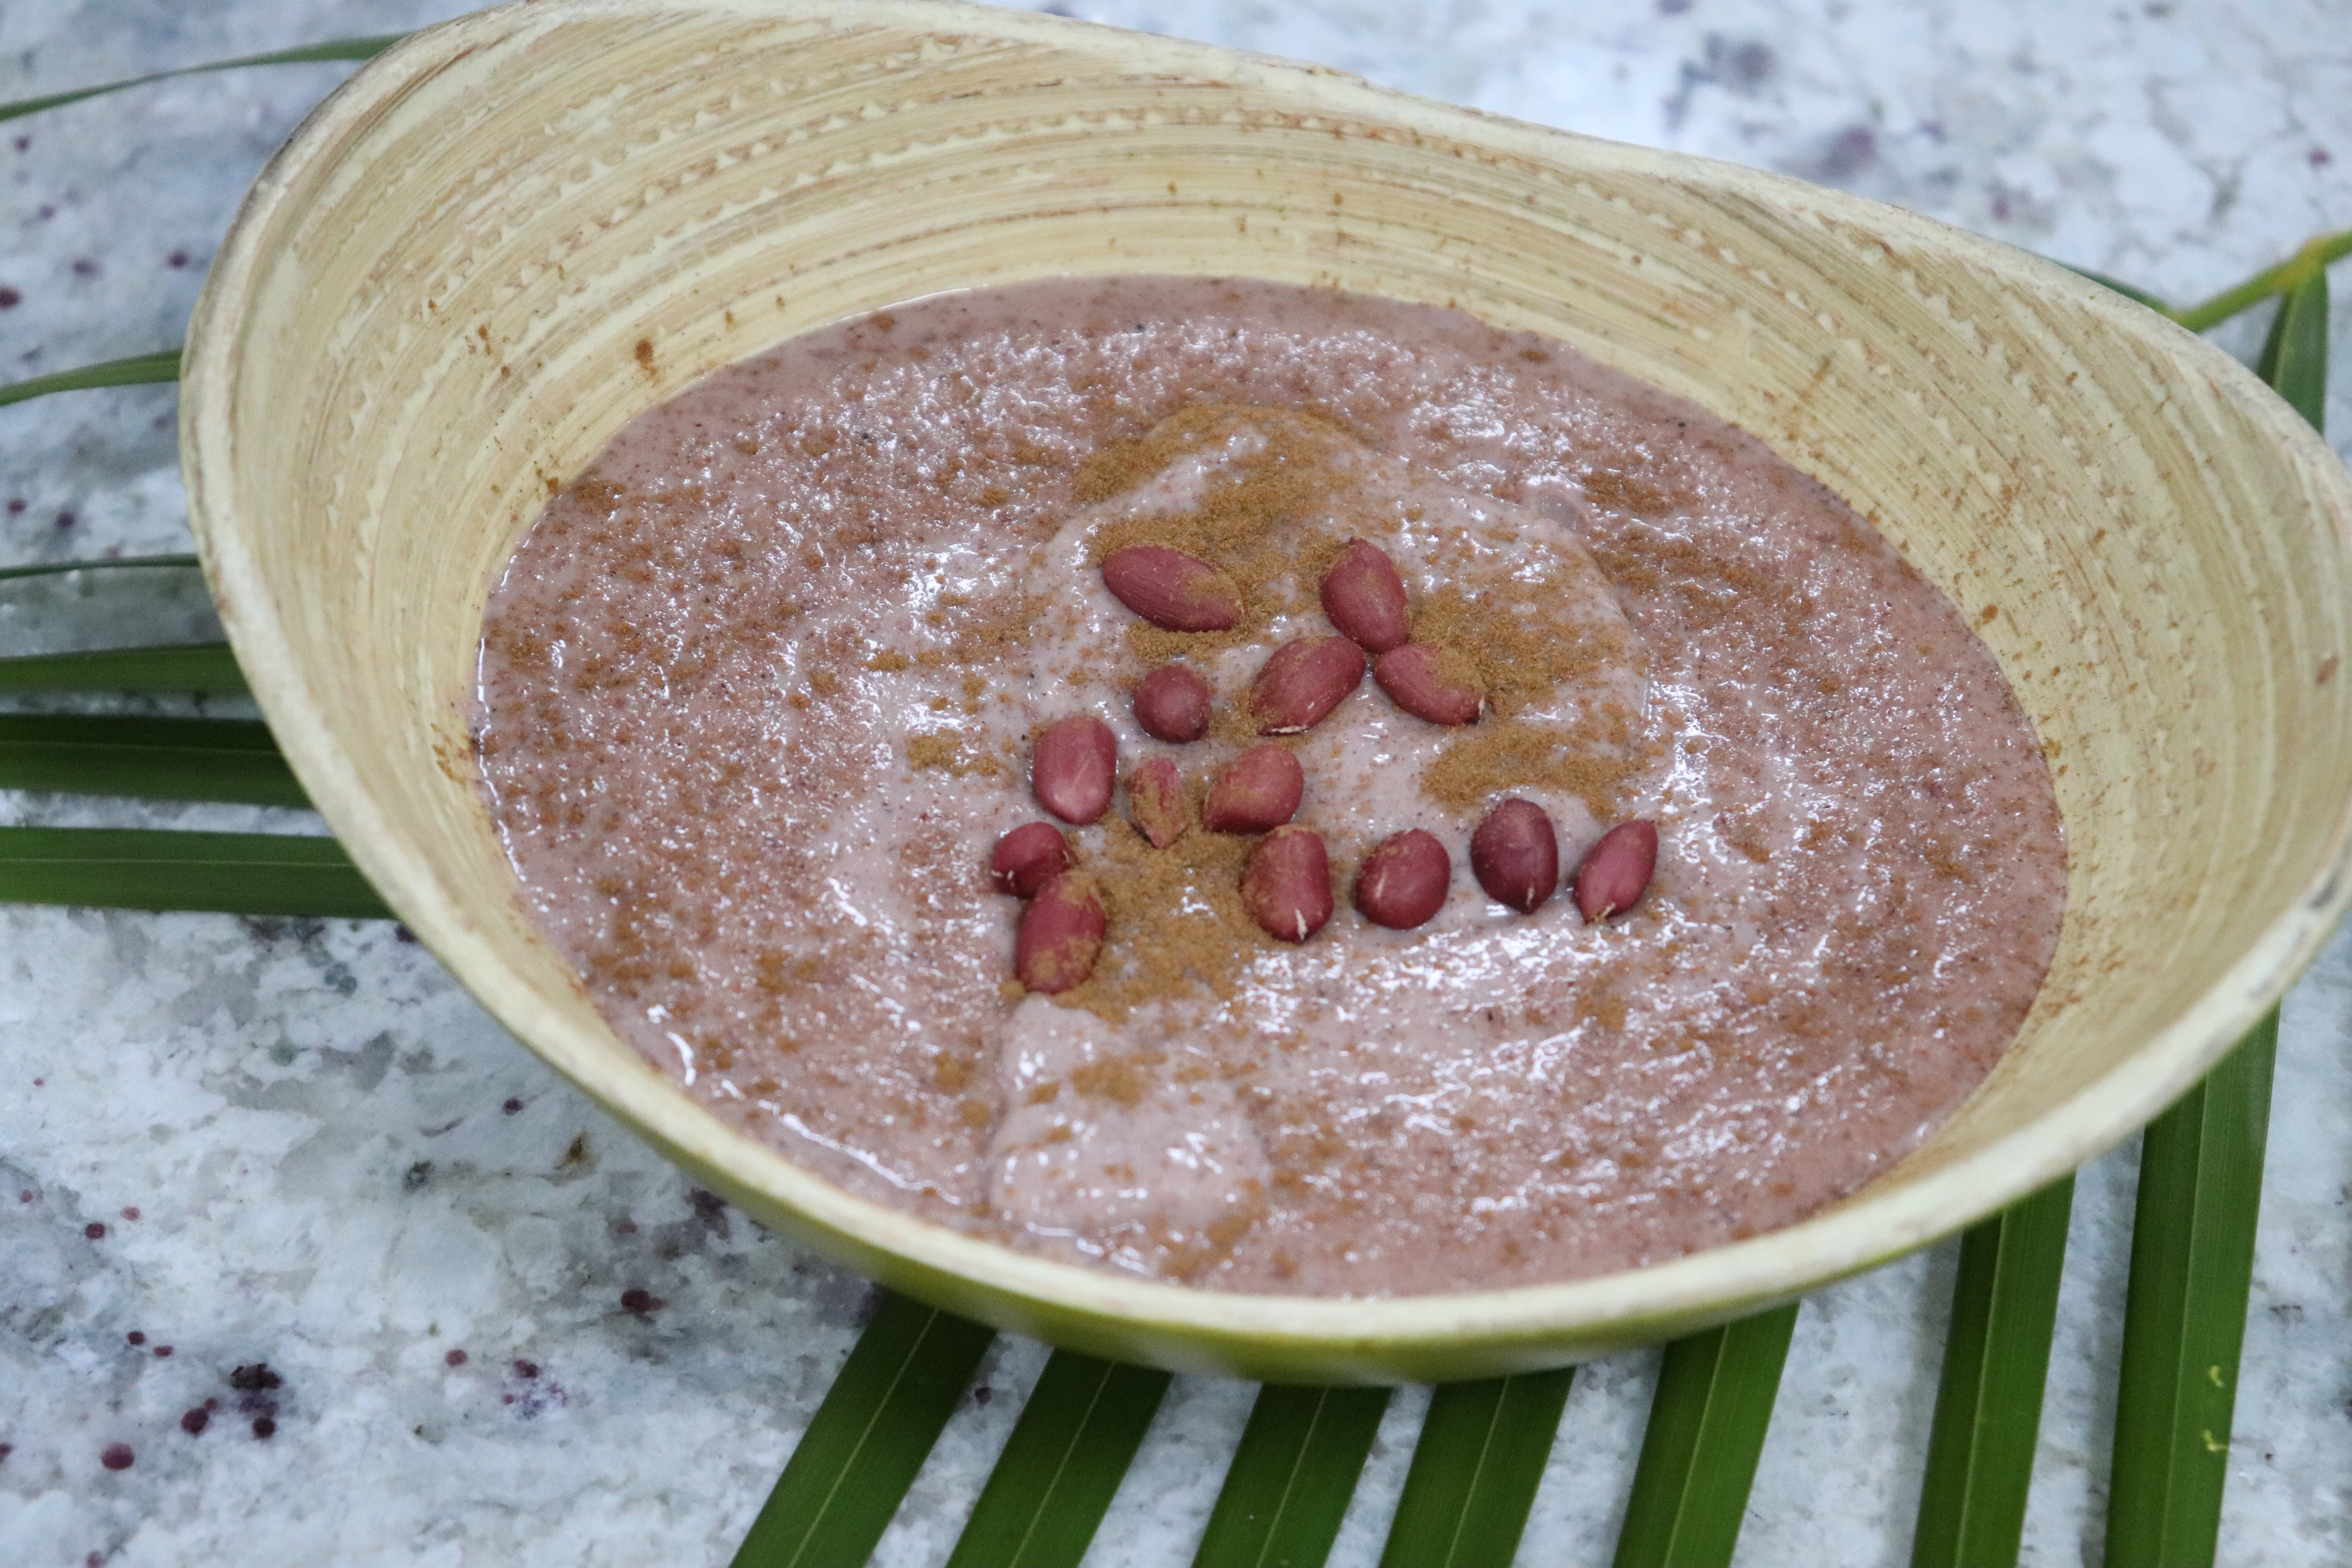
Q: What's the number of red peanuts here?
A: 14